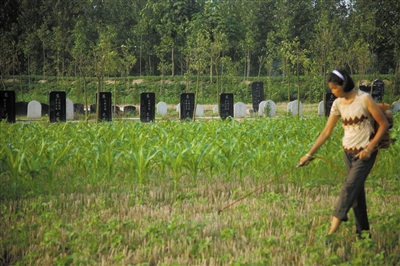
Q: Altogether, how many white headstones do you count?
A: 13